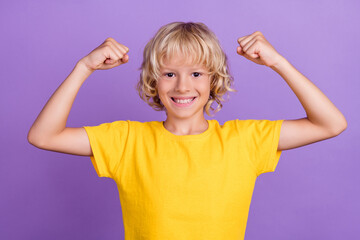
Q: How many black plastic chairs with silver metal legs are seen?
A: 0